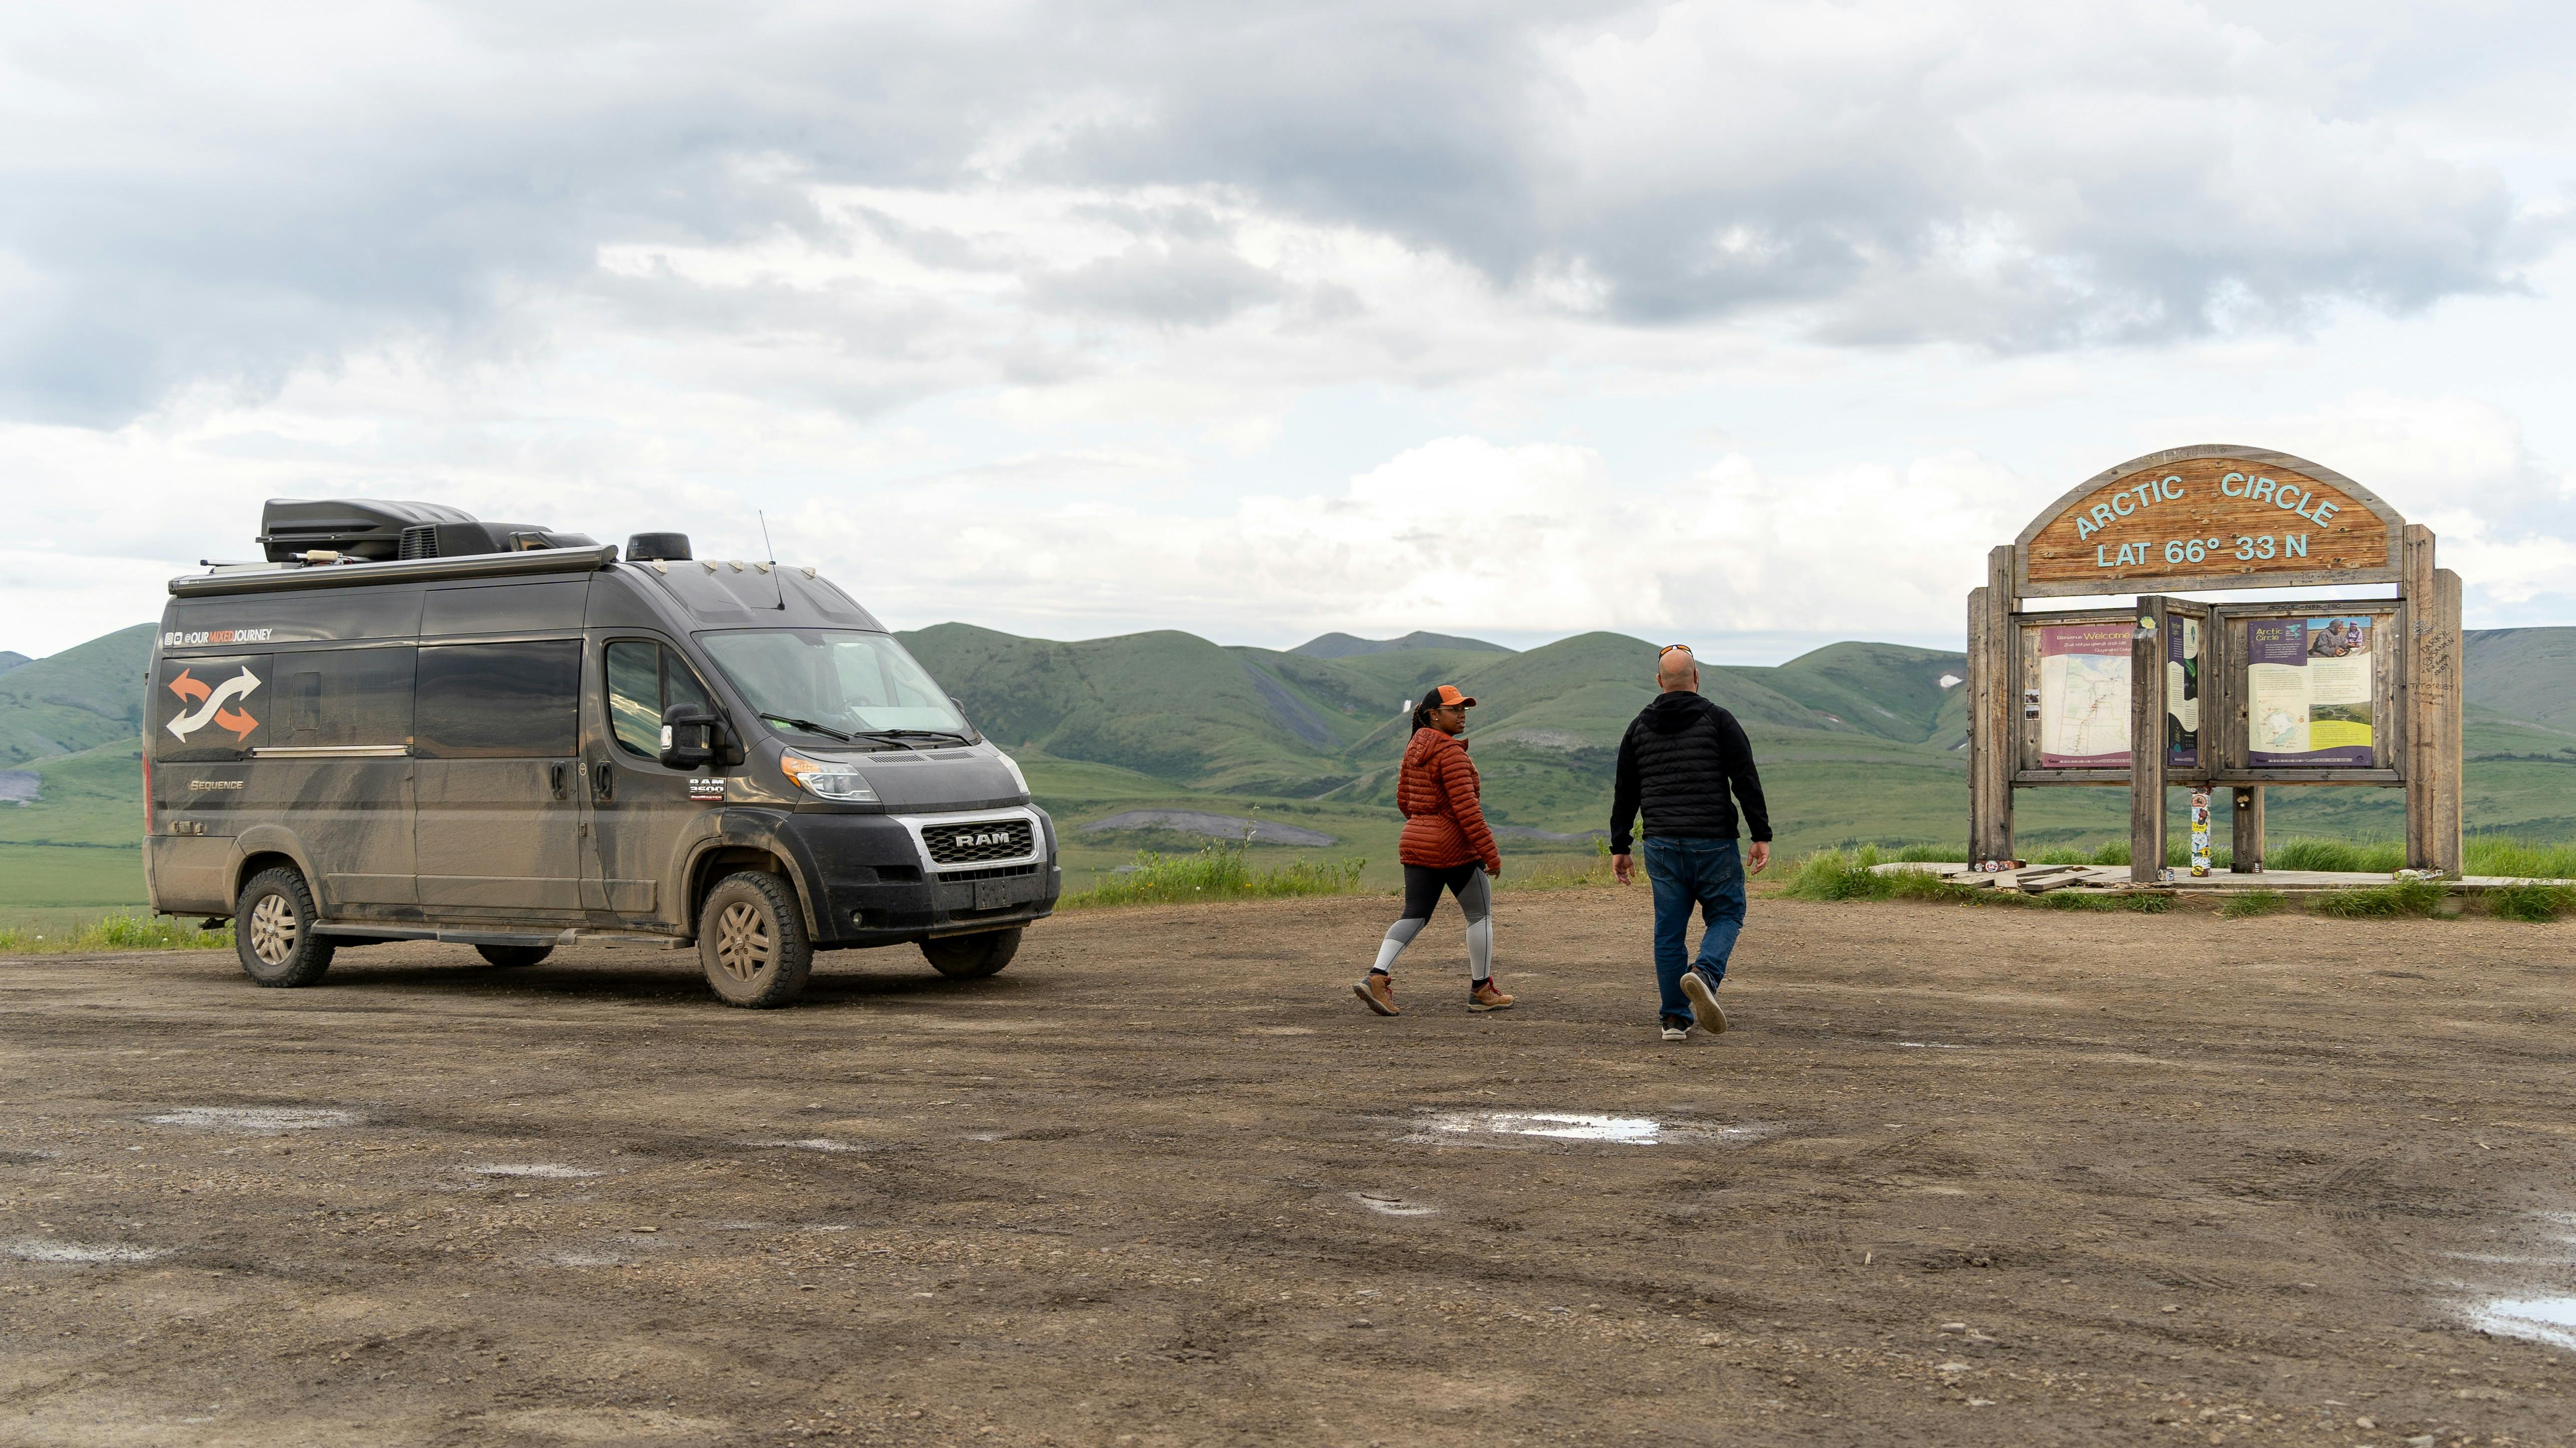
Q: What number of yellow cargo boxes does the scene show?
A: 0